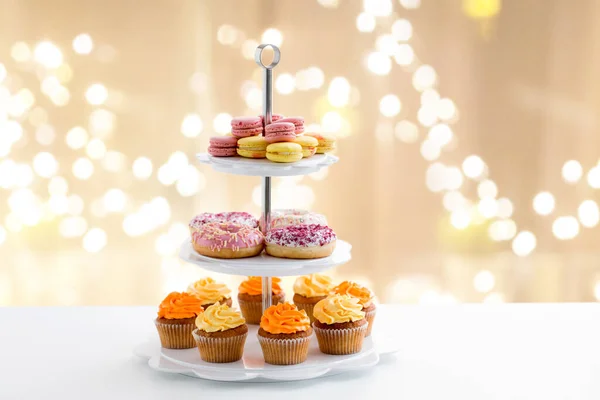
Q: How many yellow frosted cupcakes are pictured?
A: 4